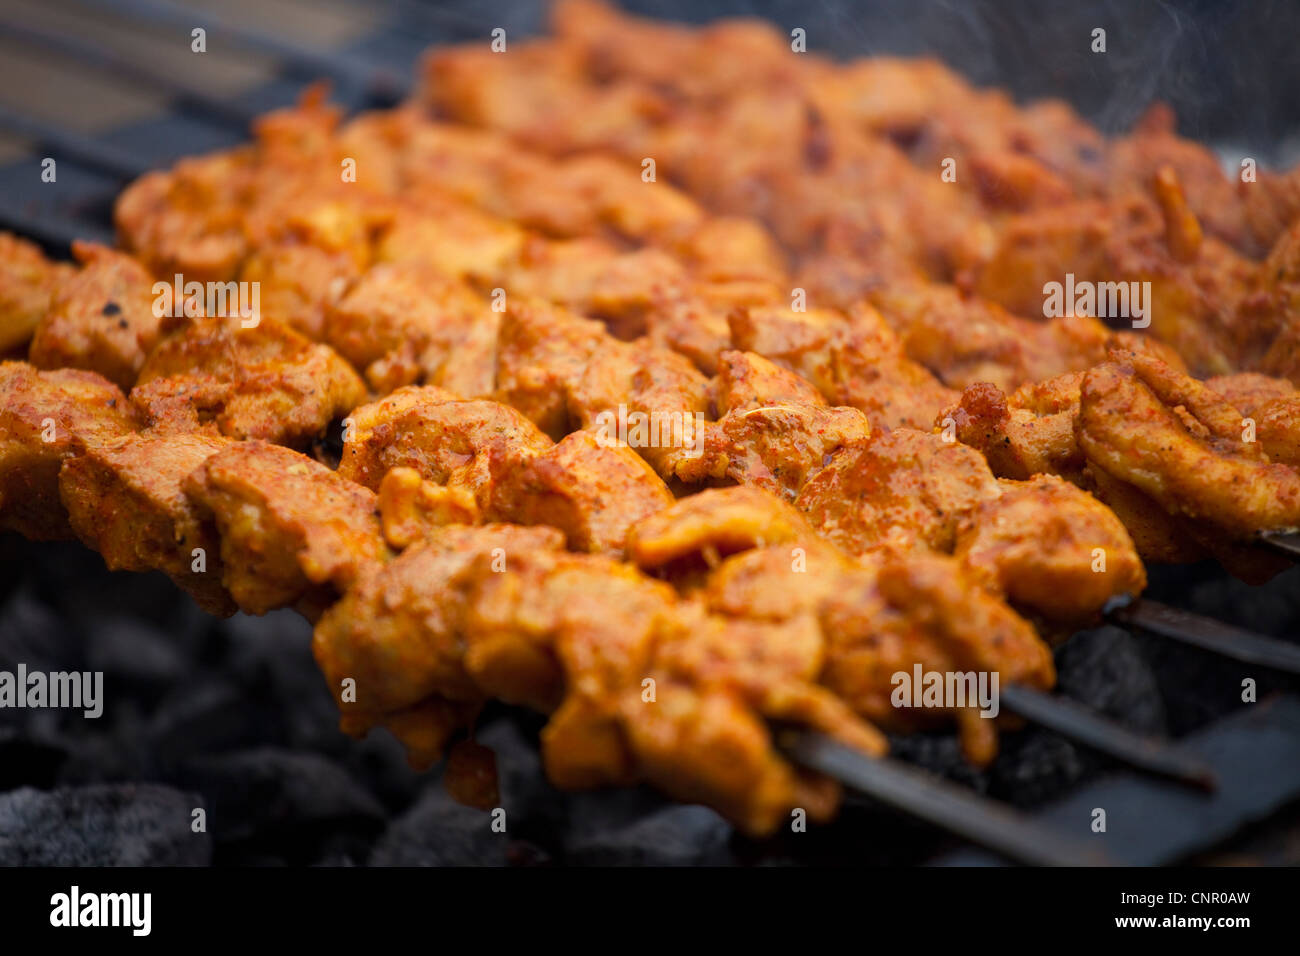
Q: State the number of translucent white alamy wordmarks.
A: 5